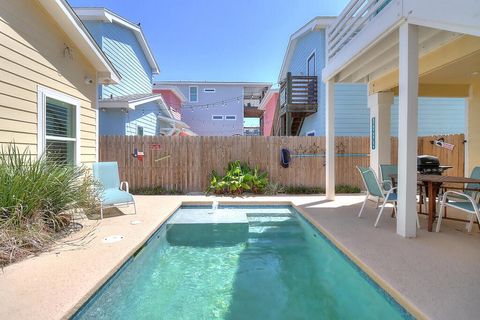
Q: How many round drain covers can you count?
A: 2